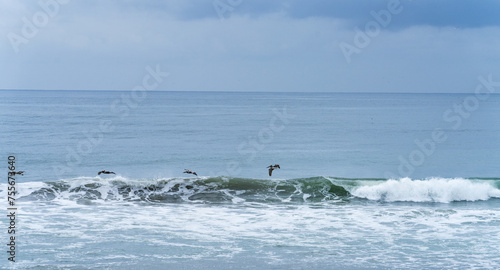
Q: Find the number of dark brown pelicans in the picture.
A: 4